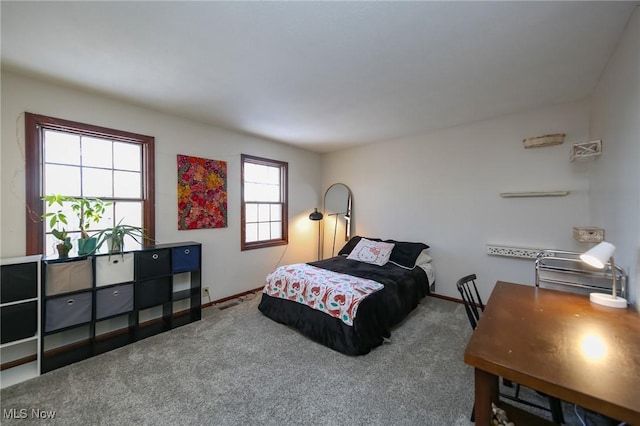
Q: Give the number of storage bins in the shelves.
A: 9